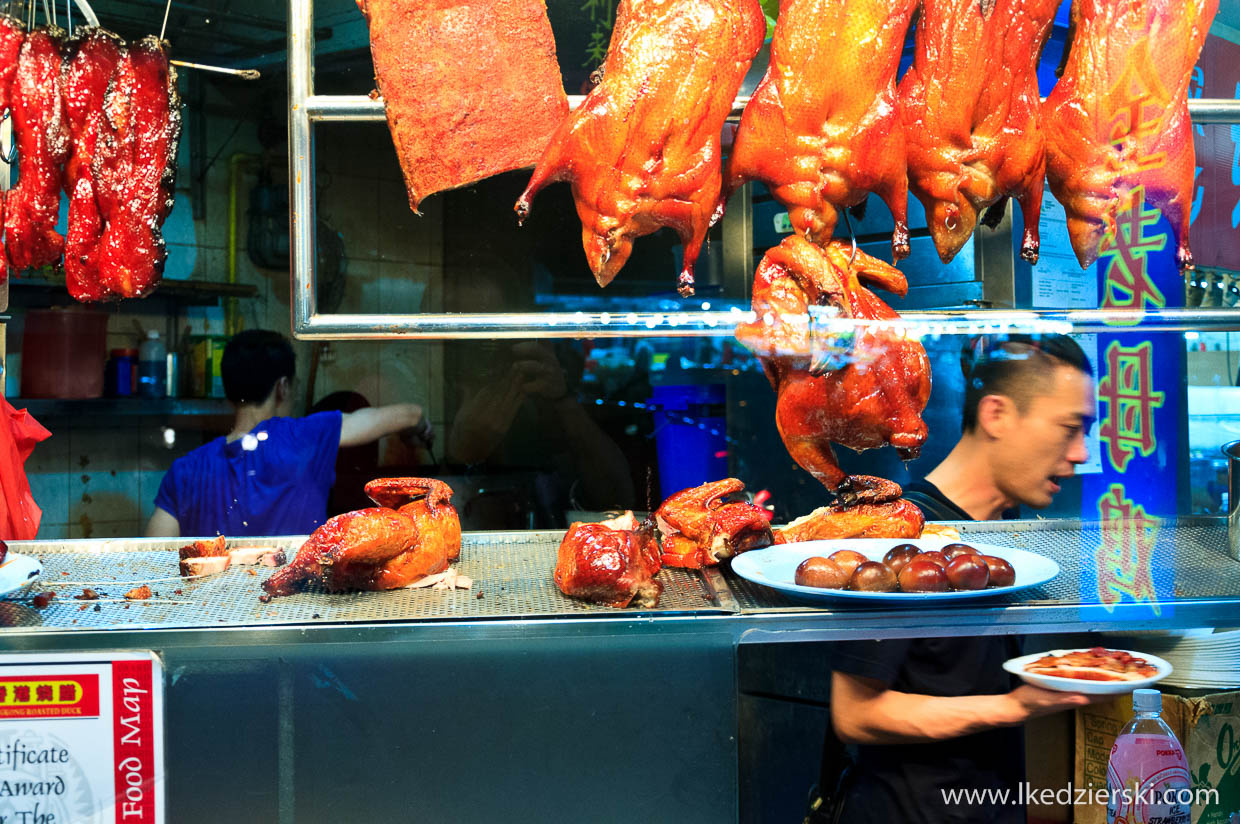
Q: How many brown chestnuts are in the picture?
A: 9